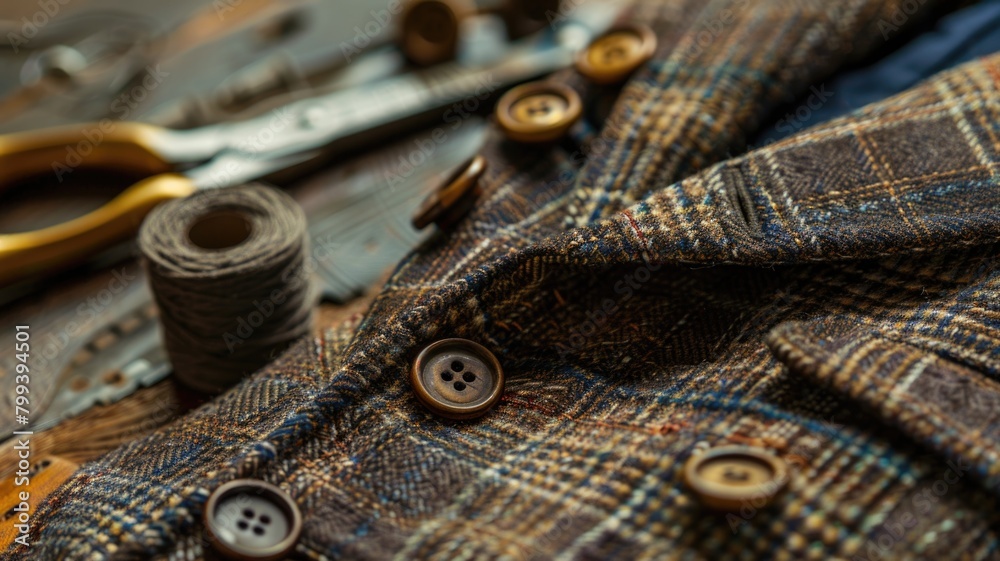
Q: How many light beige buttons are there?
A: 1